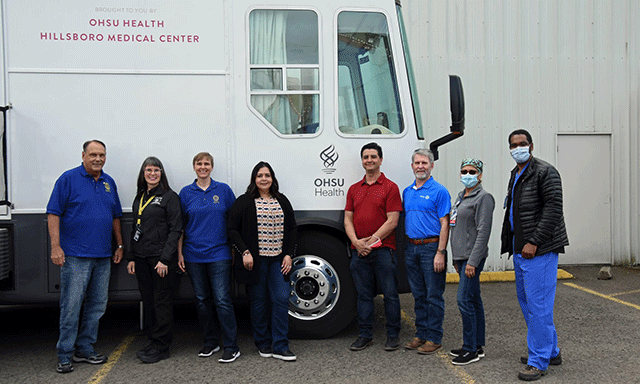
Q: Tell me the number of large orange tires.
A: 0